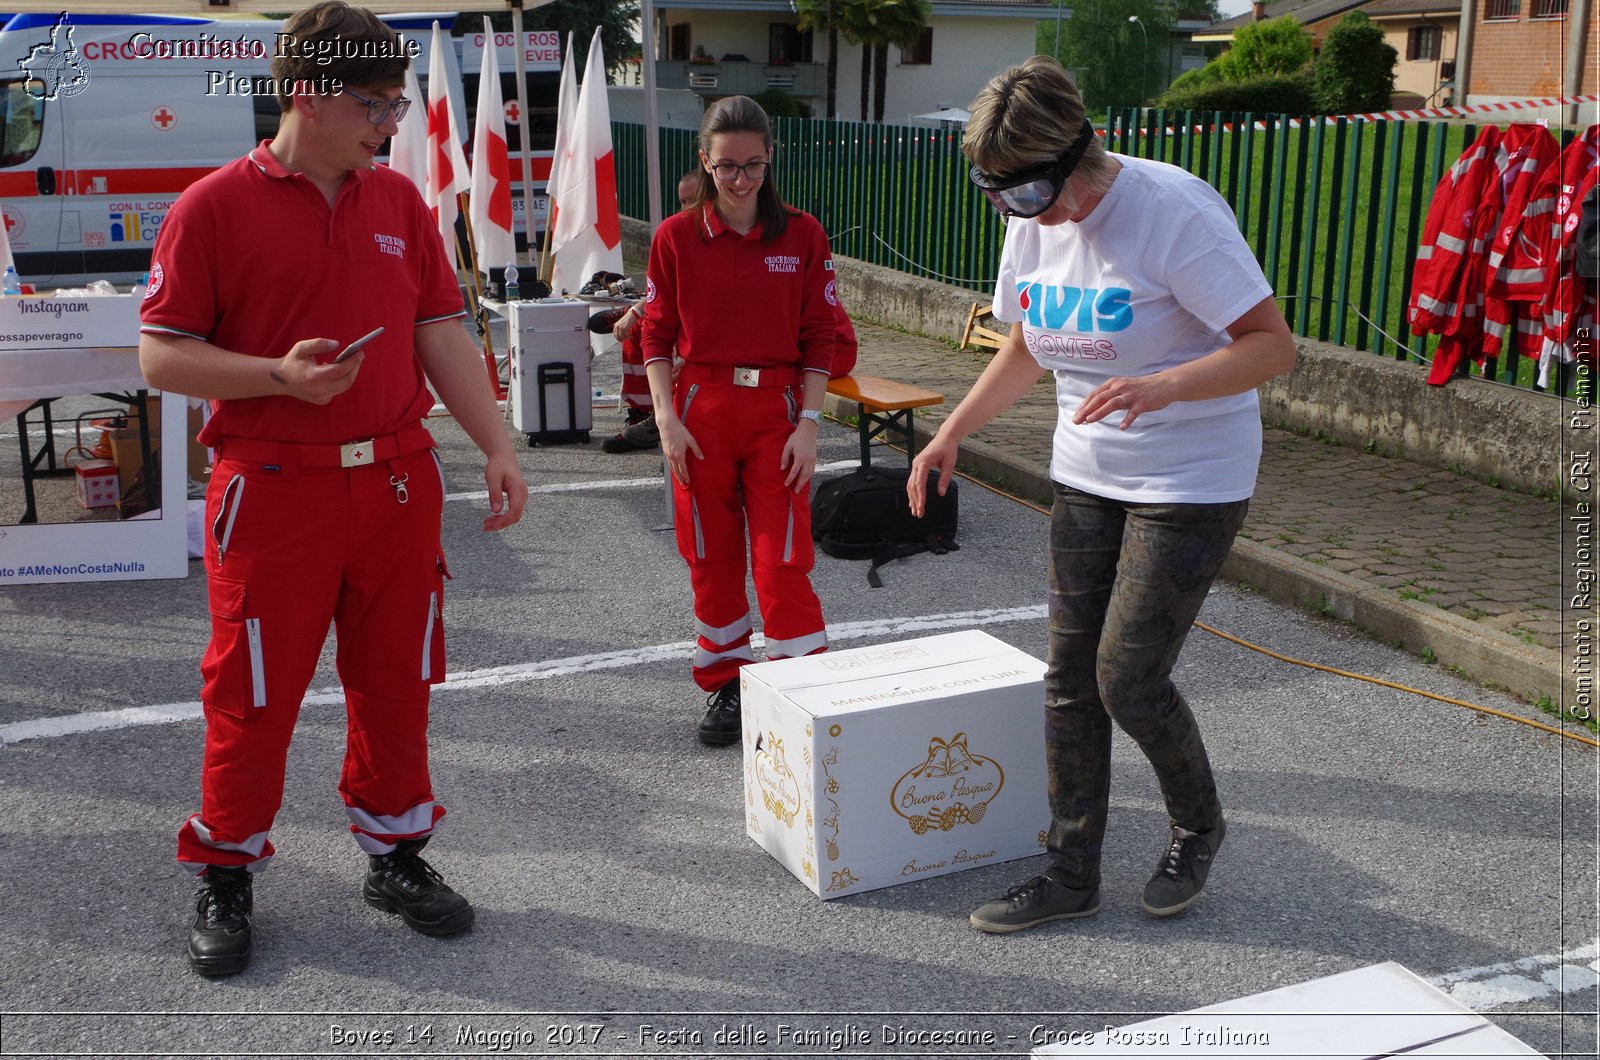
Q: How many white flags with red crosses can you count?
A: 5